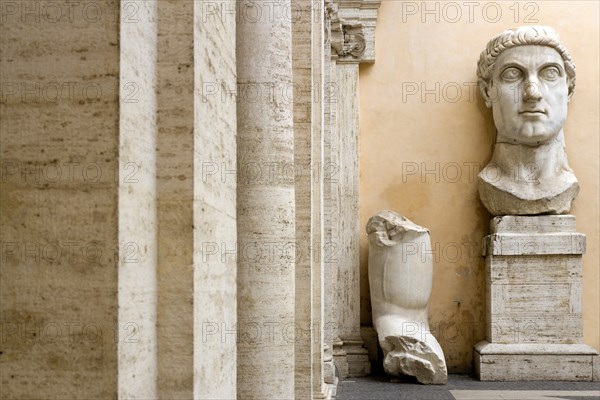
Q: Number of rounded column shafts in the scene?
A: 1